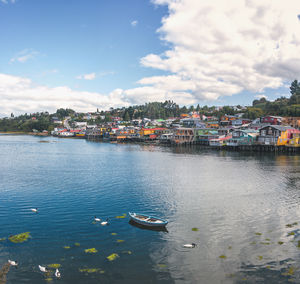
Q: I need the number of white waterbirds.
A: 7